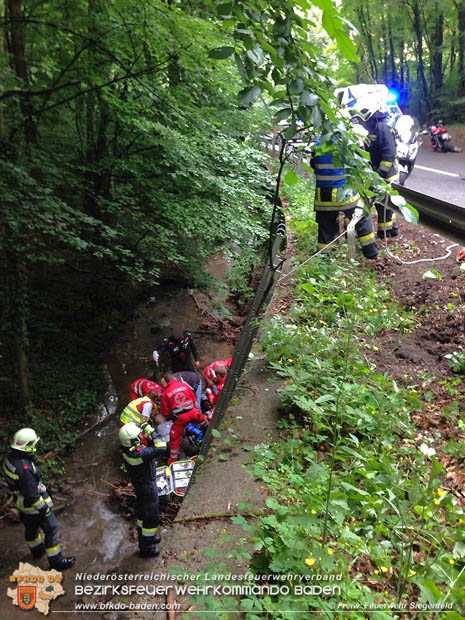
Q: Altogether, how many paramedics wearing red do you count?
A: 3